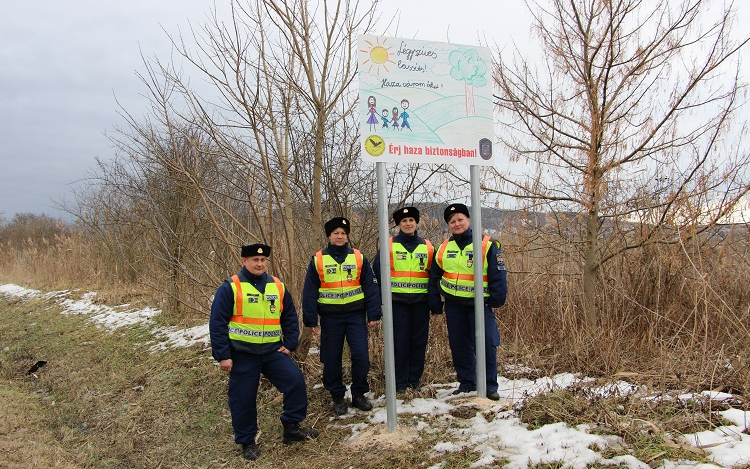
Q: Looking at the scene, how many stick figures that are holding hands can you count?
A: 4